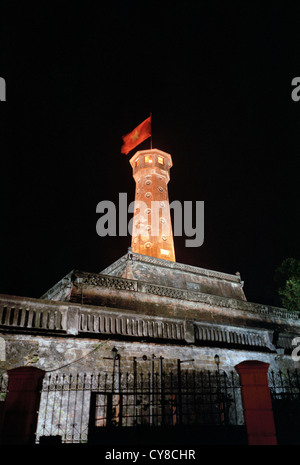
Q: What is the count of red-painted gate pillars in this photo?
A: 2